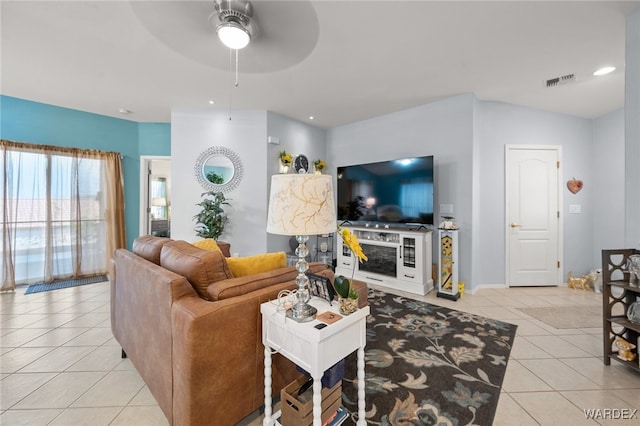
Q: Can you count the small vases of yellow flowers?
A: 2